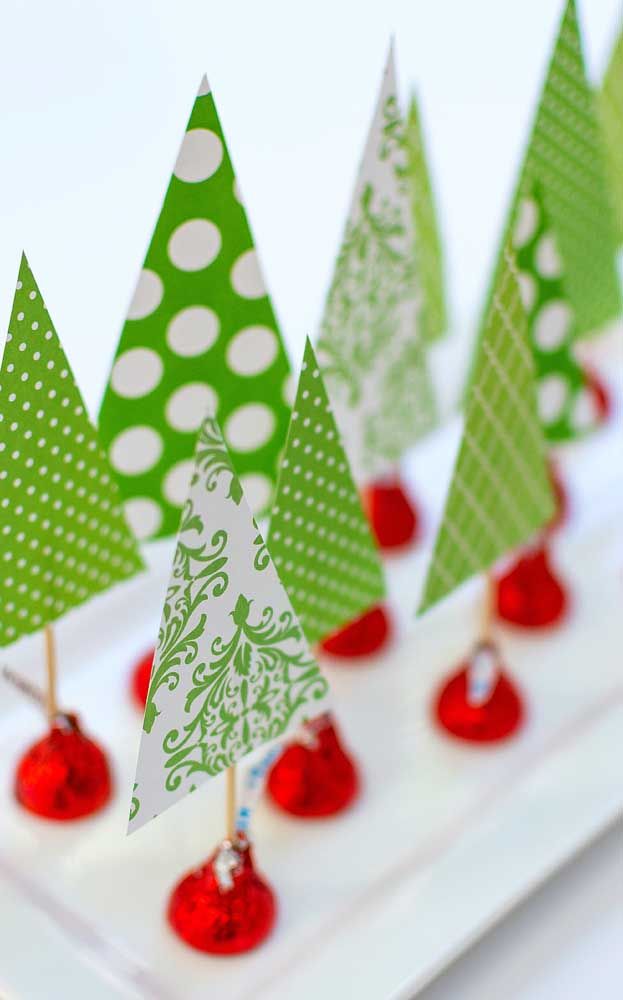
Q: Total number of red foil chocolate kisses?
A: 10